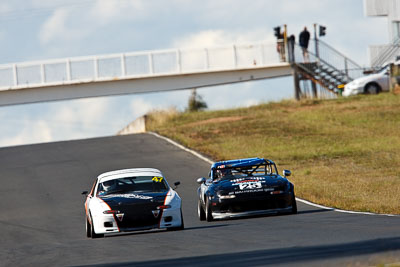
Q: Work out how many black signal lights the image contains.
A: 2